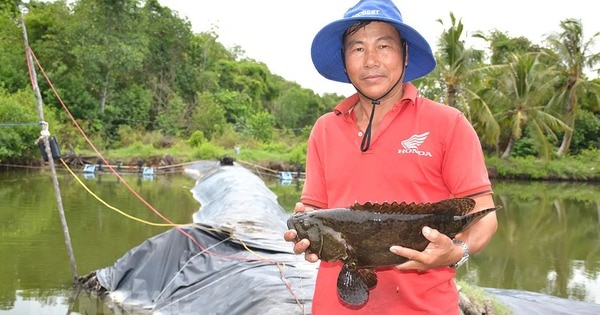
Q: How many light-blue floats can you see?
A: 3